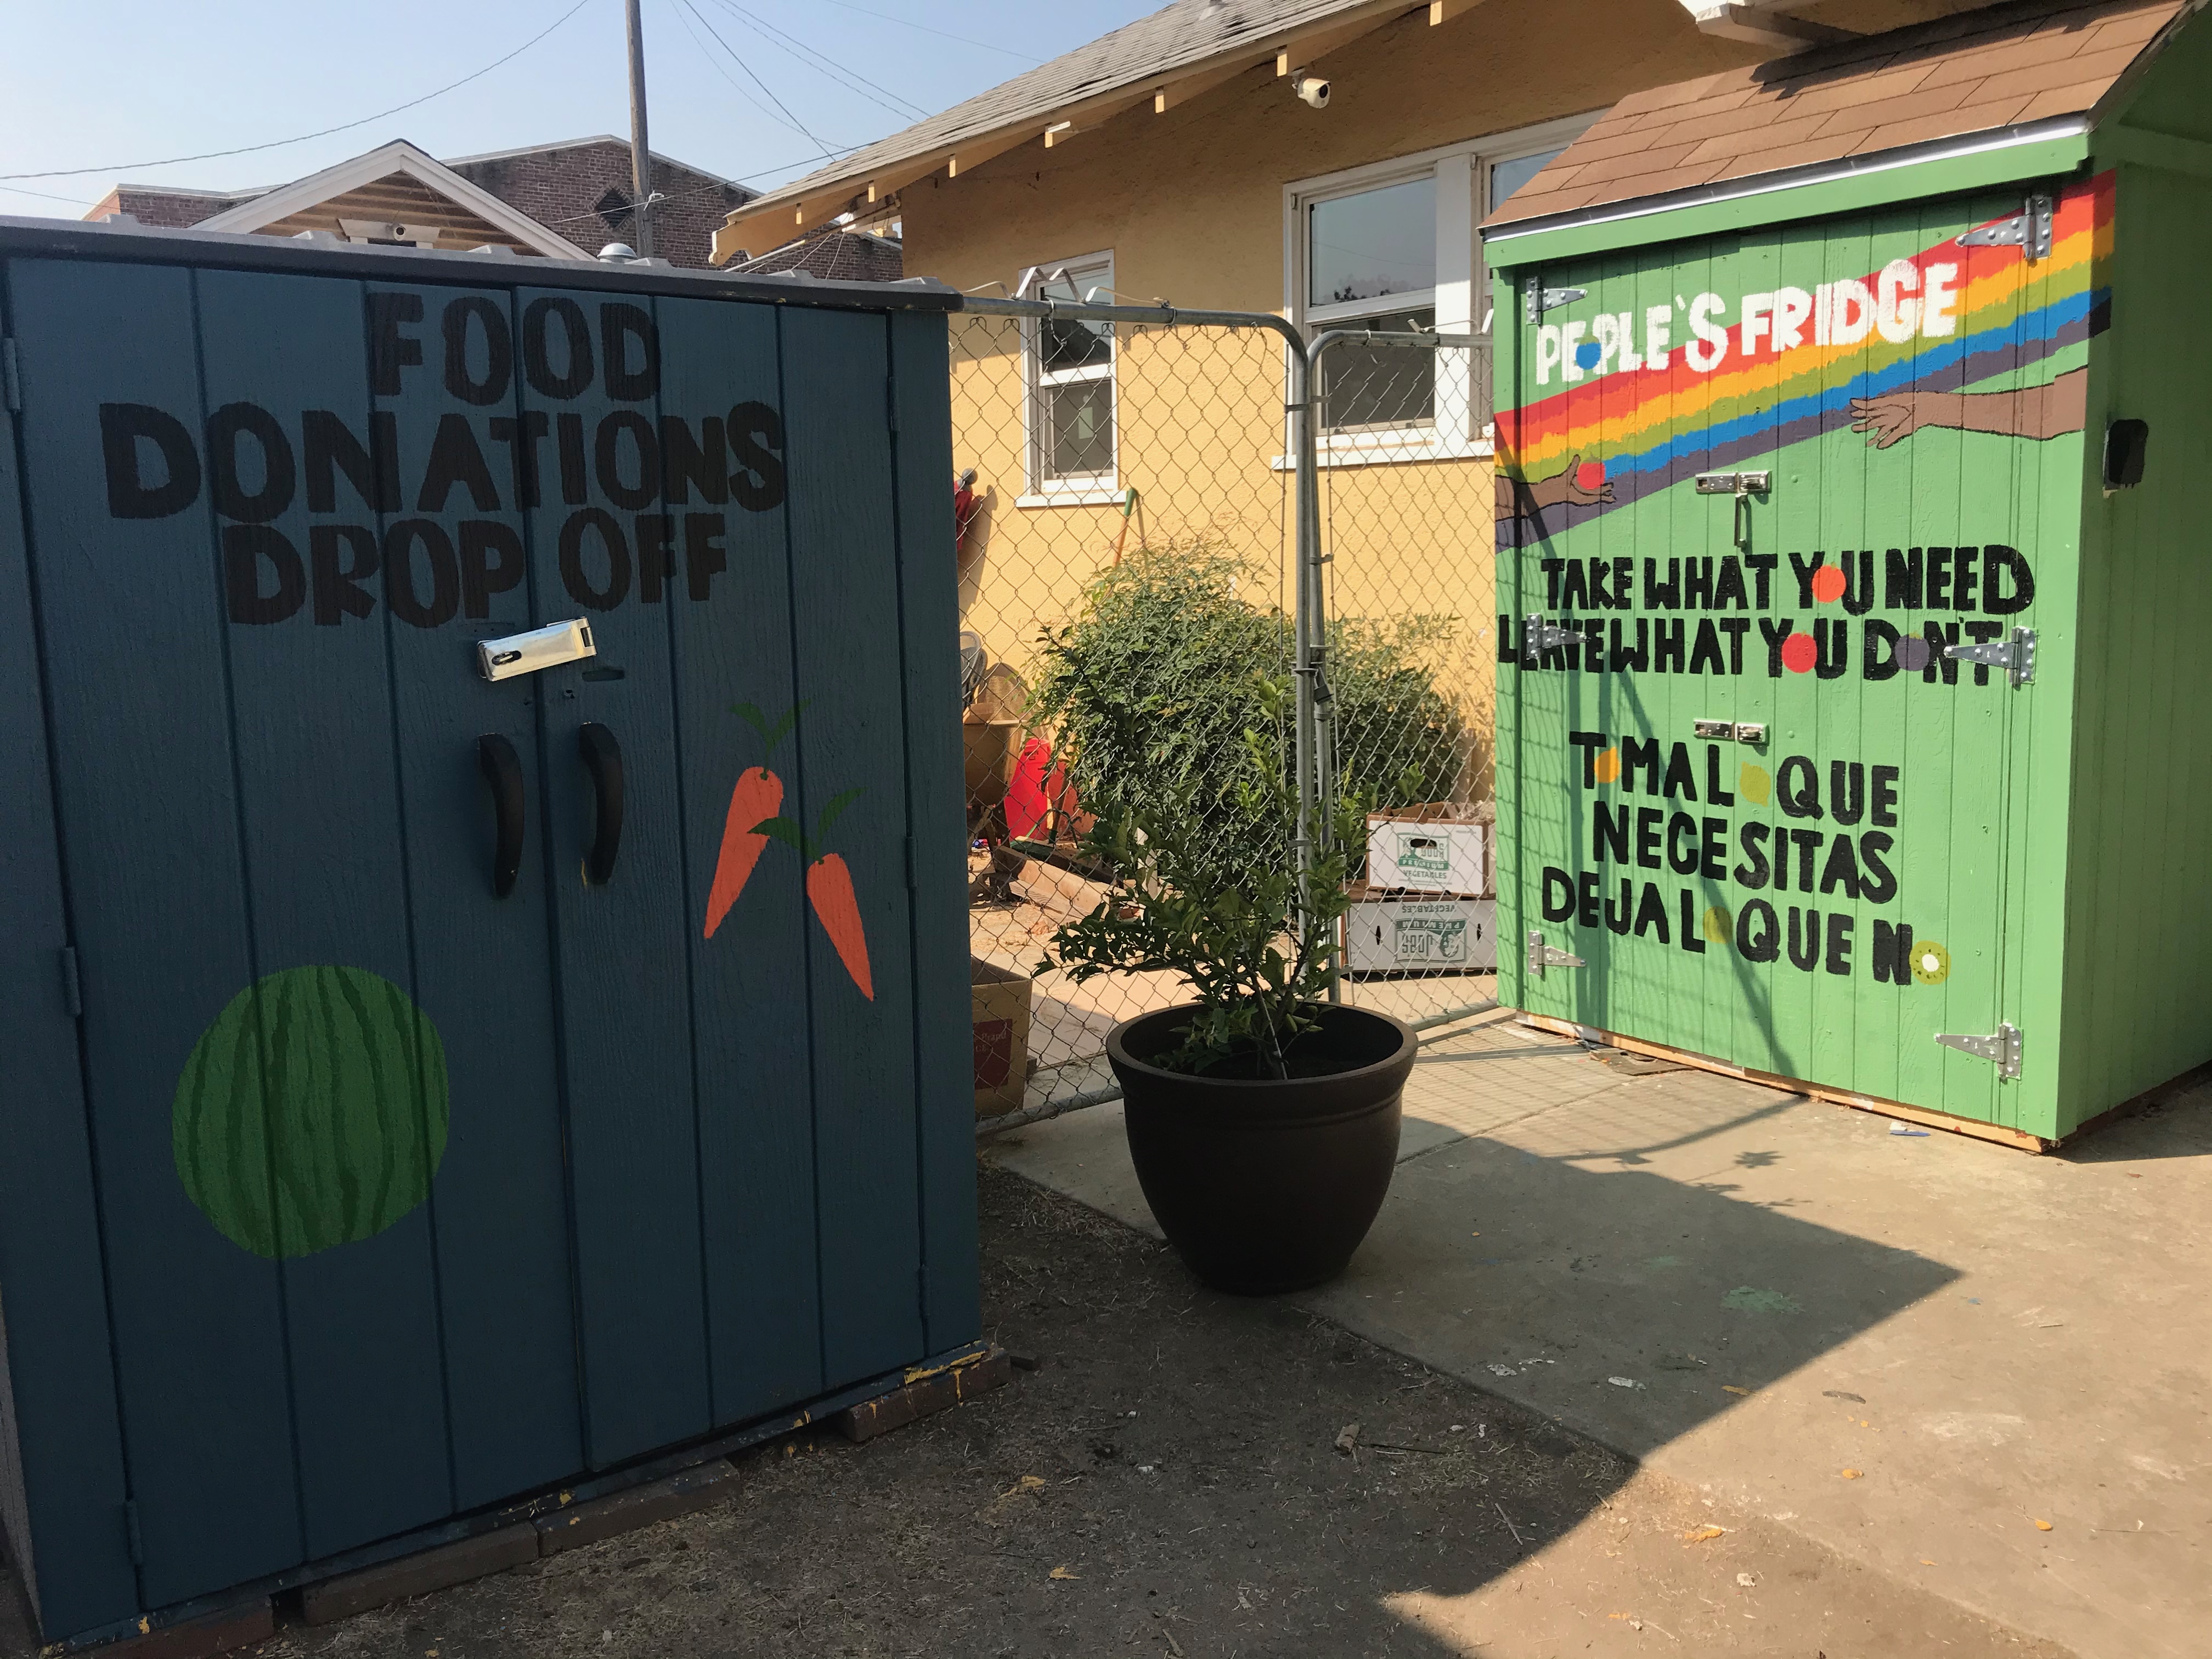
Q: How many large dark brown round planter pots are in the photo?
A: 1